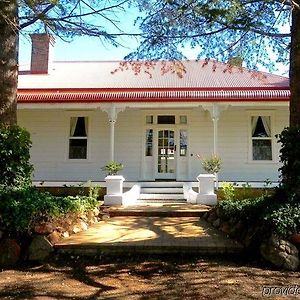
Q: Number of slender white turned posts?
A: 2